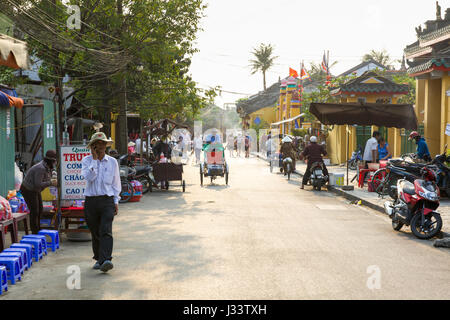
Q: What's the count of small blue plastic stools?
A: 8